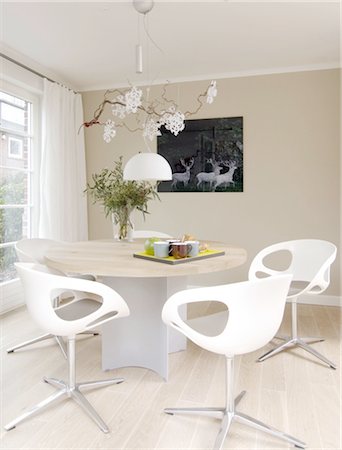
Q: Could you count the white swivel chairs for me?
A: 5